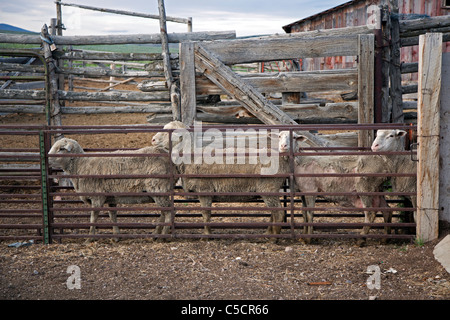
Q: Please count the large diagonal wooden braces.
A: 1